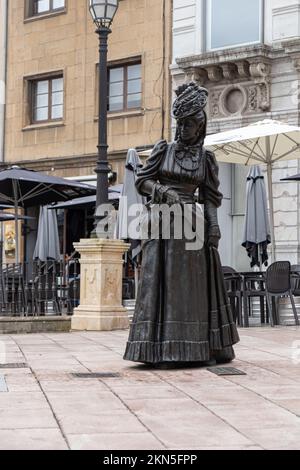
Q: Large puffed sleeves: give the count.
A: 2